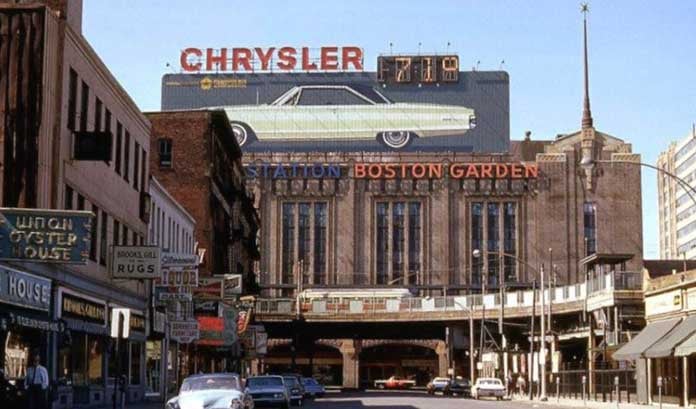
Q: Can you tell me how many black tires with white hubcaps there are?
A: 2